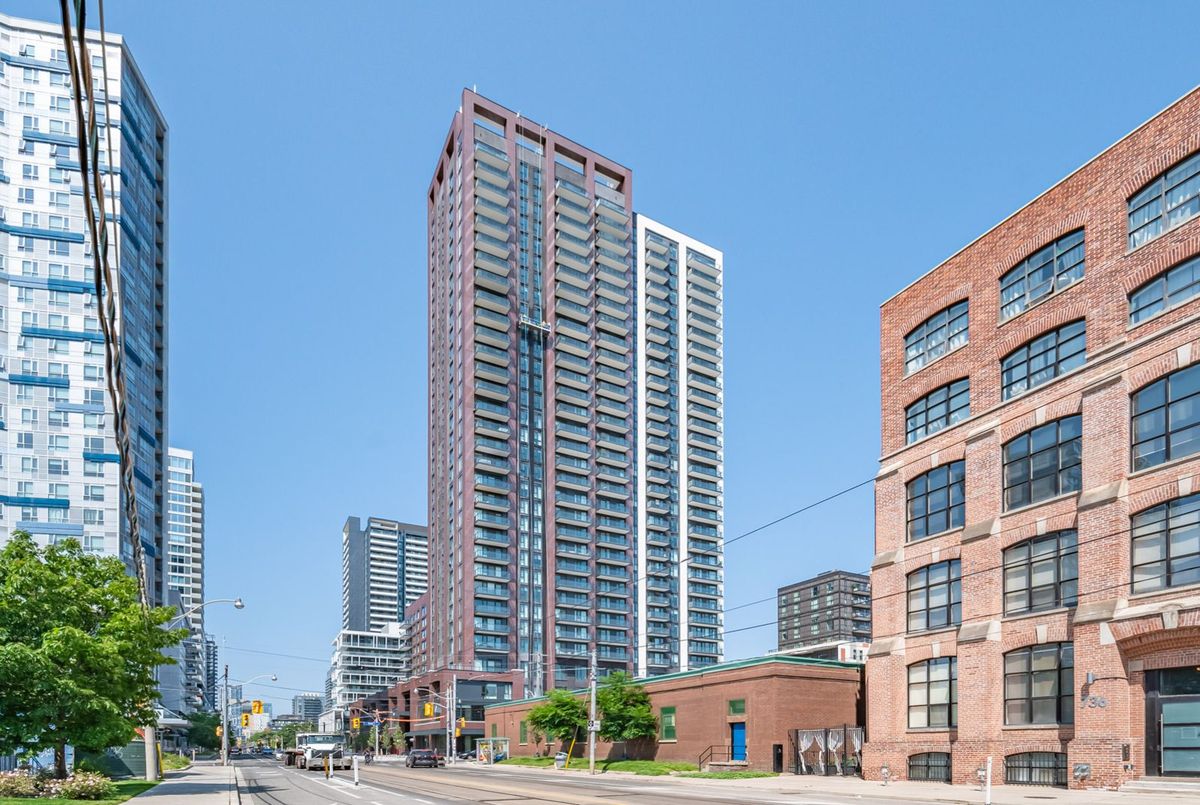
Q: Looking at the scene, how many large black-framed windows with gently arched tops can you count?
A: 14